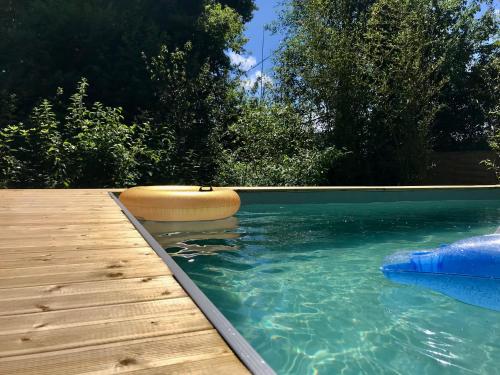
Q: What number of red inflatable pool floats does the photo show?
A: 0